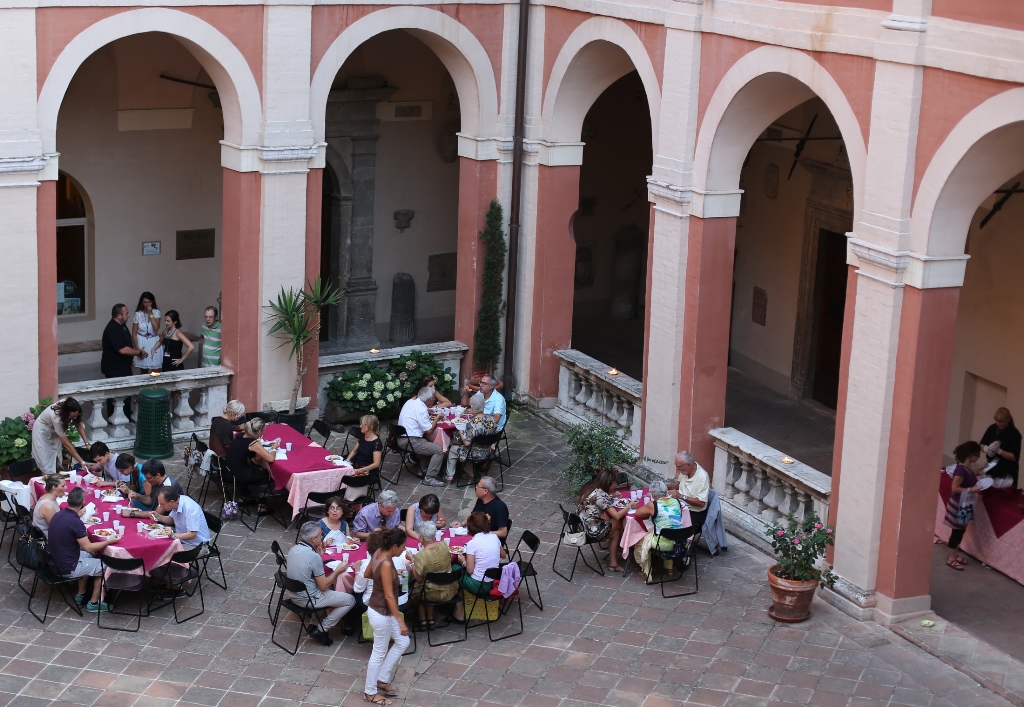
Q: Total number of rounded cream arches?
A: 5